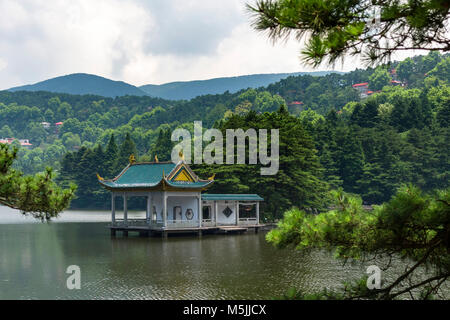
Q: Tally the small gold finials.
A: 6